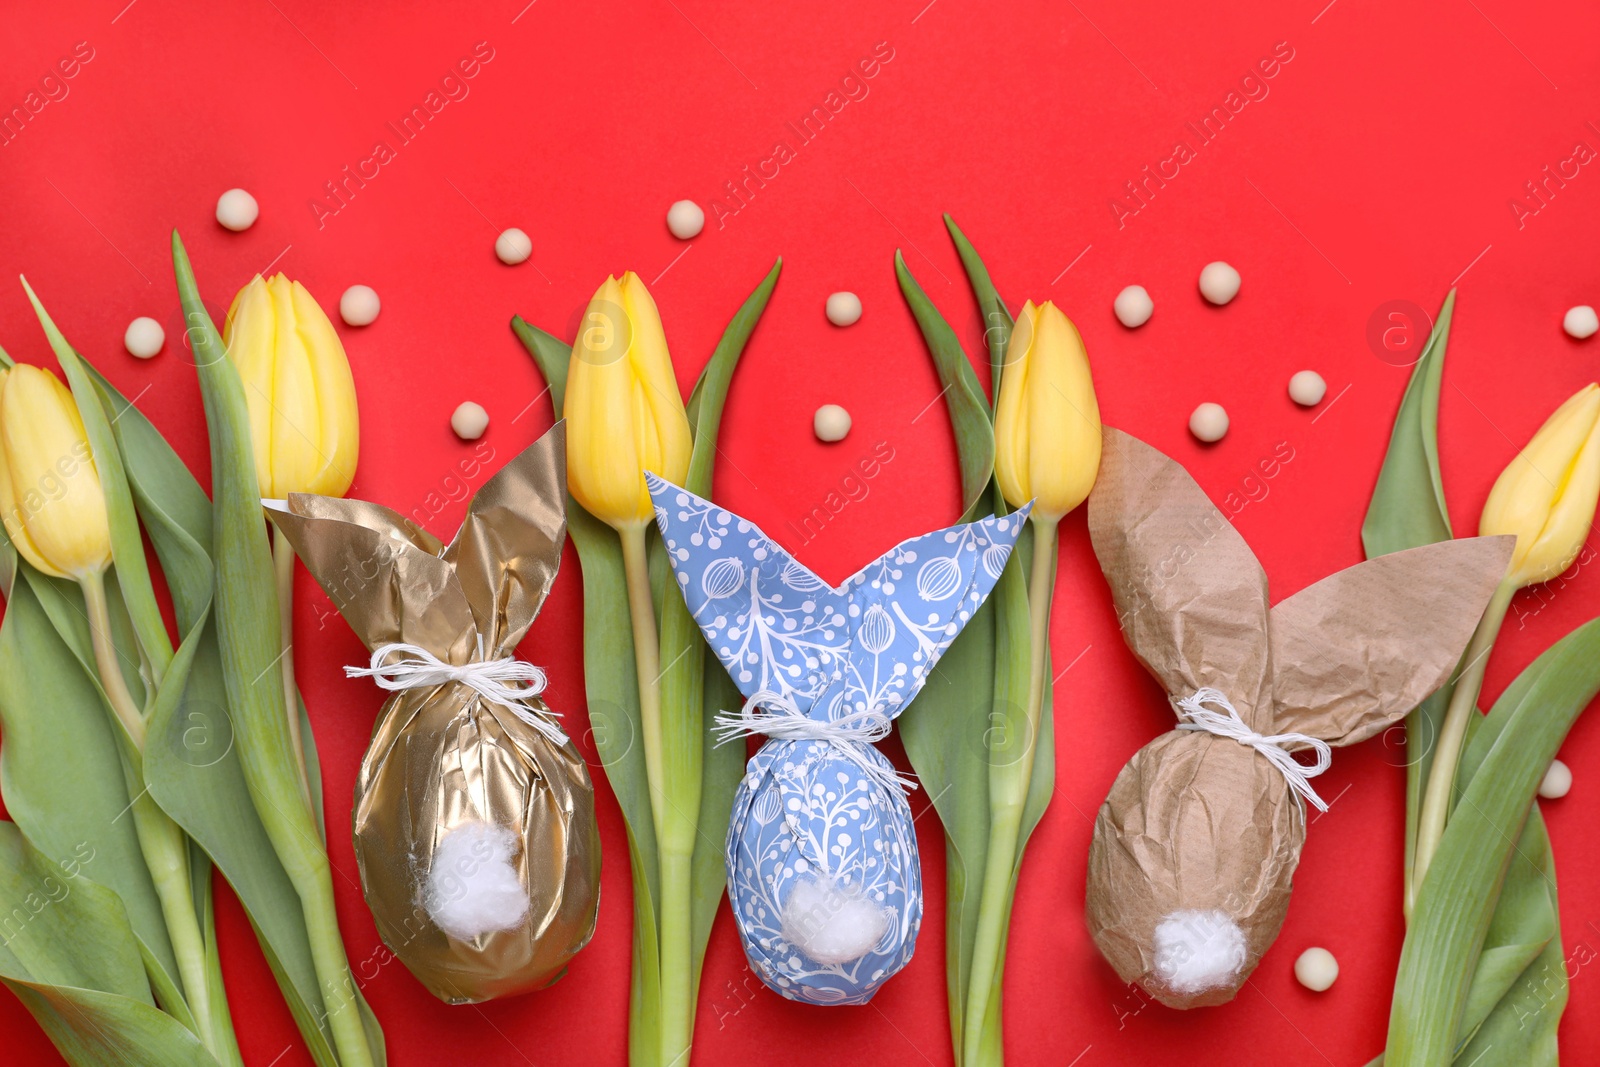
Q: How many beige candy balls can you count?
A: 15